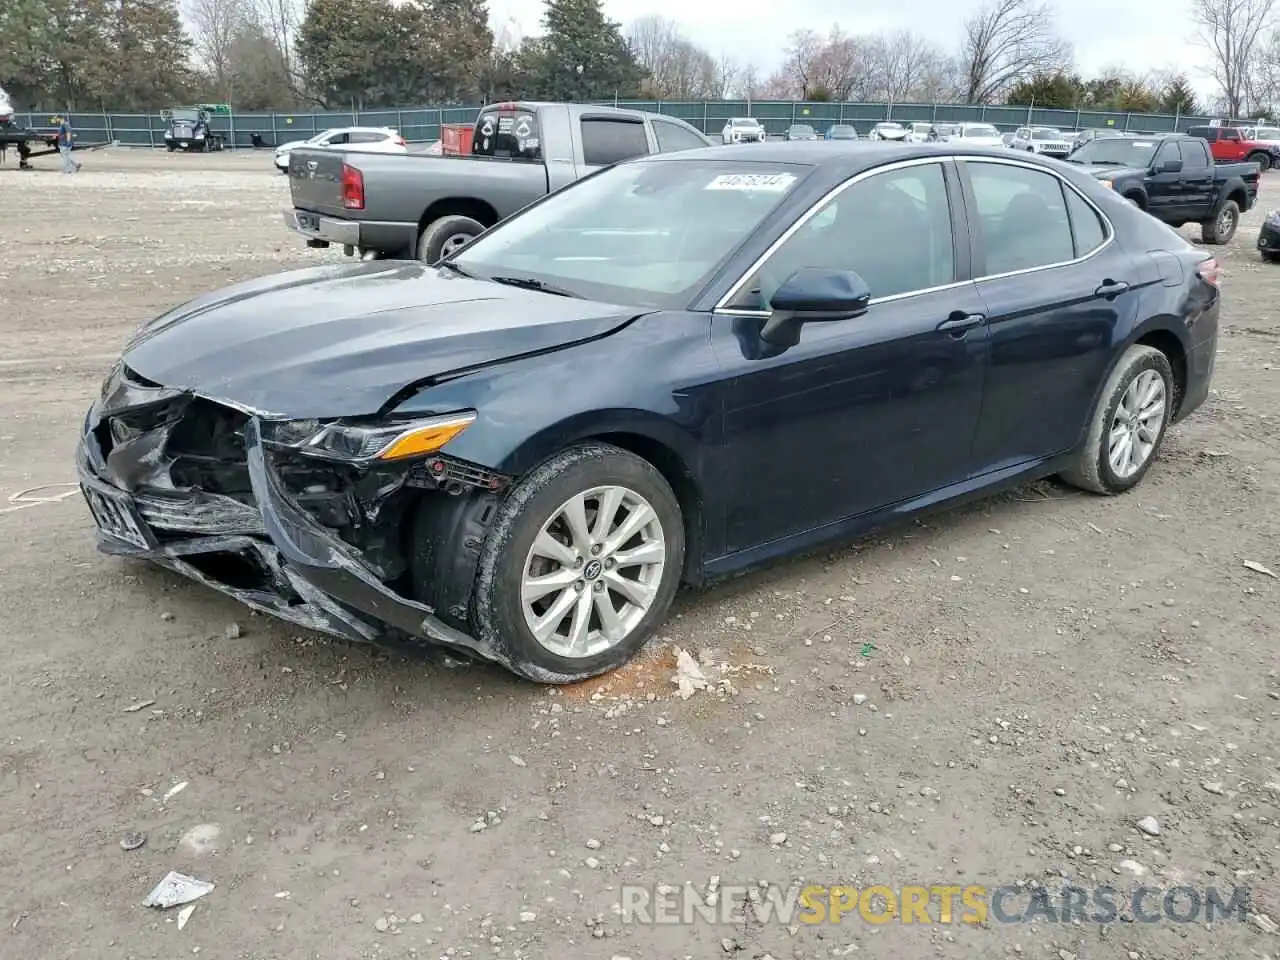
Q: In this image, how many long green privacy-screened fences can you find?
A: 1